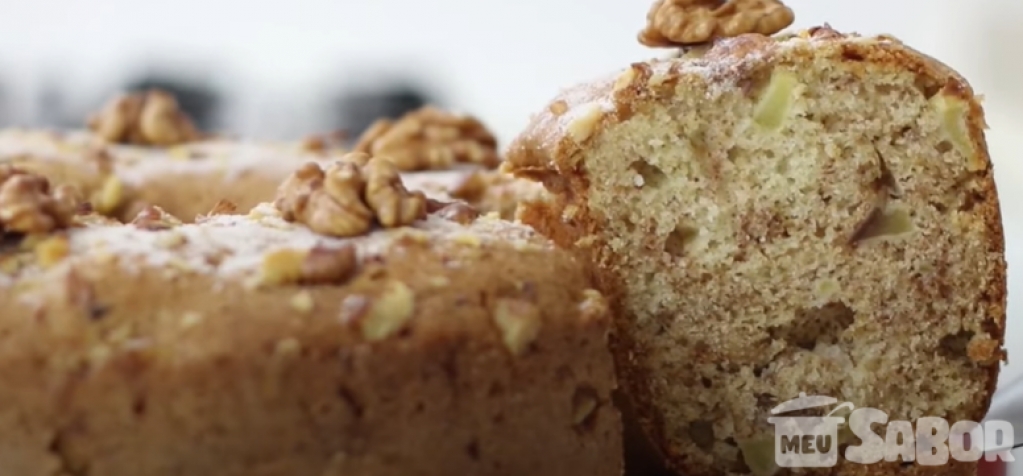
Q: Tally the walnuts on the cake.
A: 5